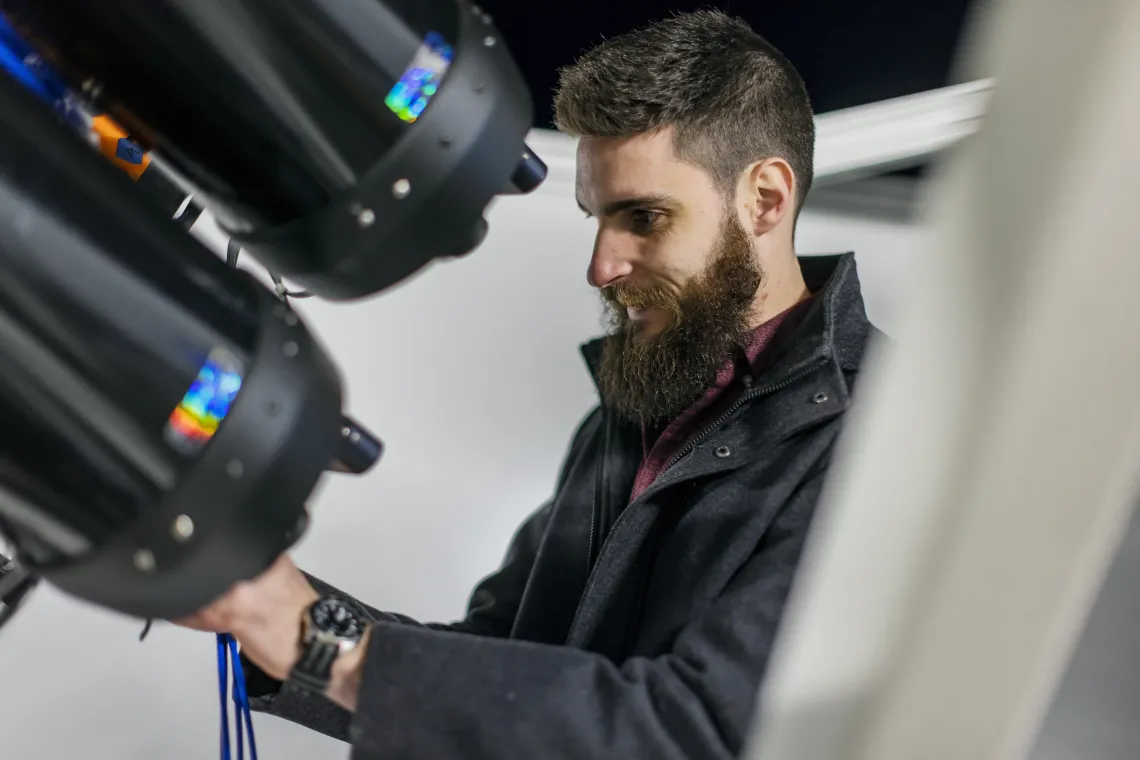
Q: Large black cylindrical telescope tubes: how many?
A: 2